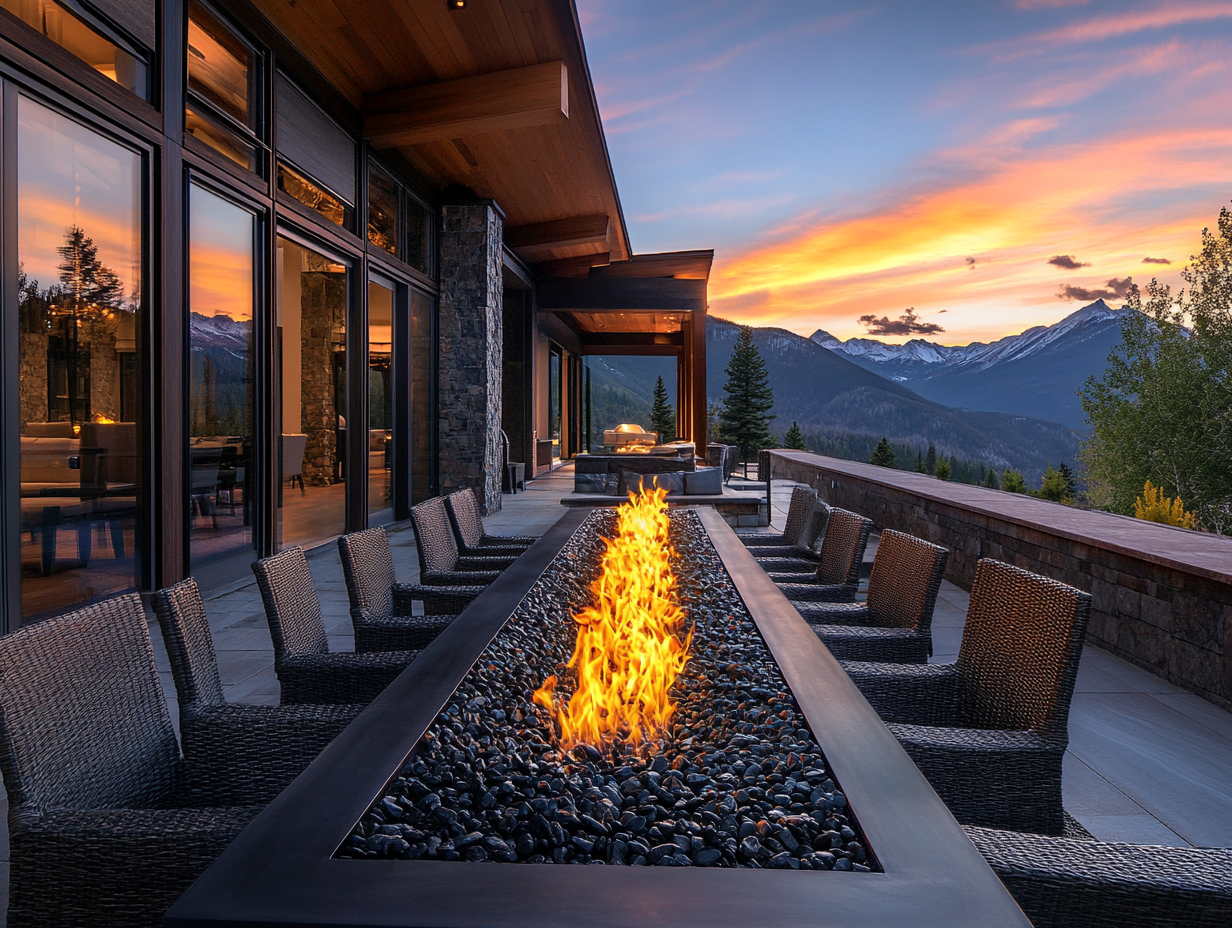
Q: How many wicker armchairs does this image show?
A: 12